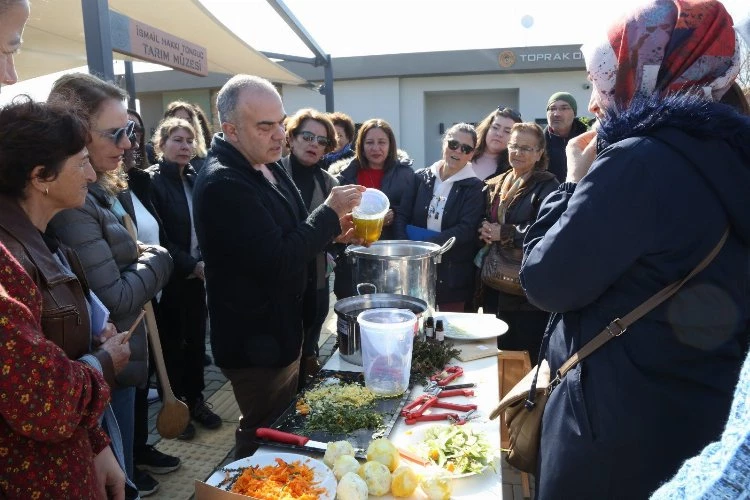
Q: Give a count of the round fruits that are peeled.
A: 7